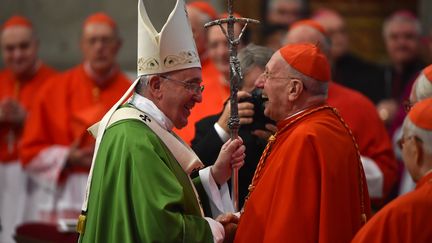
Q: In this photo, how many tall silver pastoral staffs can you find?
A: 1